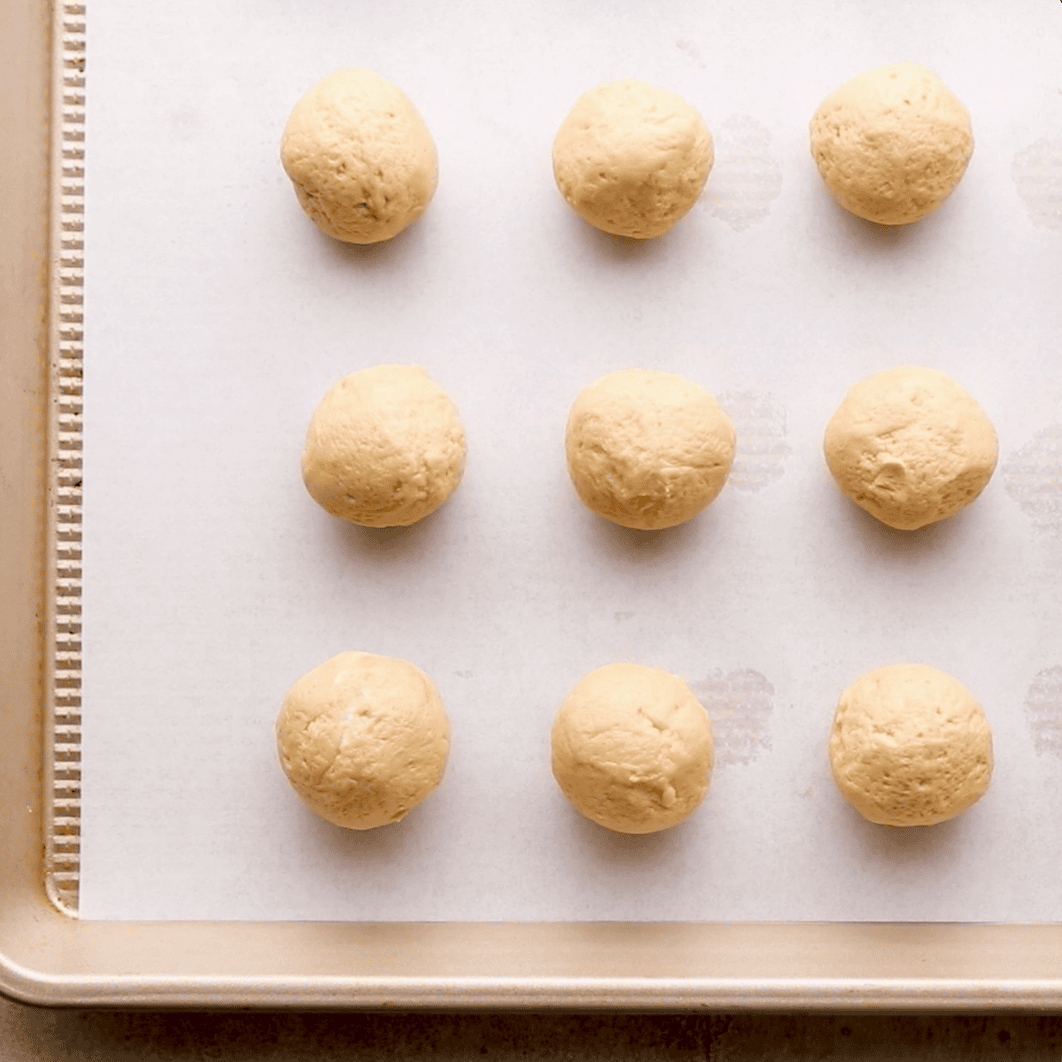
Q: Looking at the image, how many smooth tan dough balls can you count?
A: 9